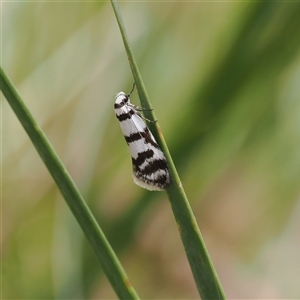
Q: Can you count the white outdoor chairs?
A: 0